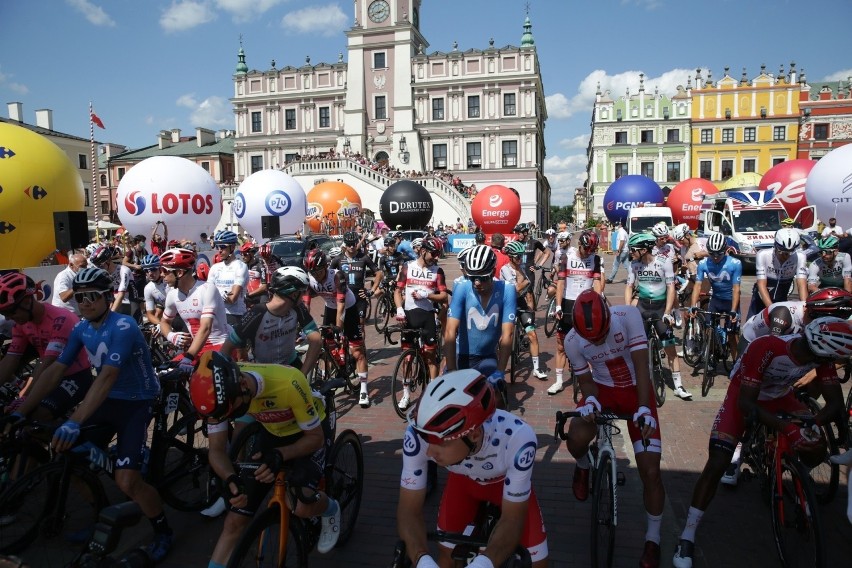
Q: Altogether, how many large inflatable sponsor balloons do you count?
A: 11